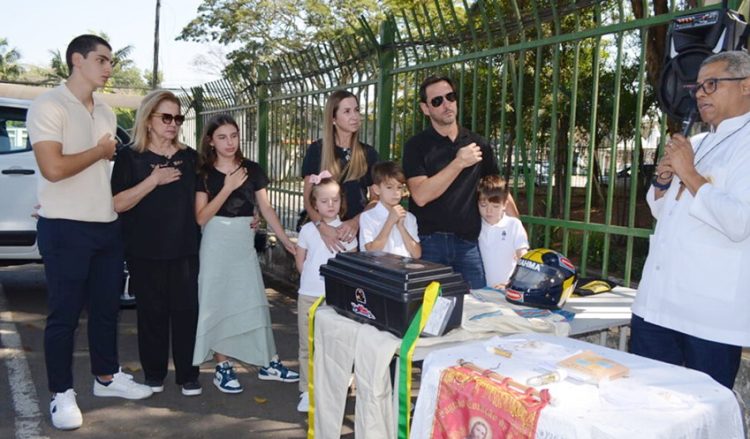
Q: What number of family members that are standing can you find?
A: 8